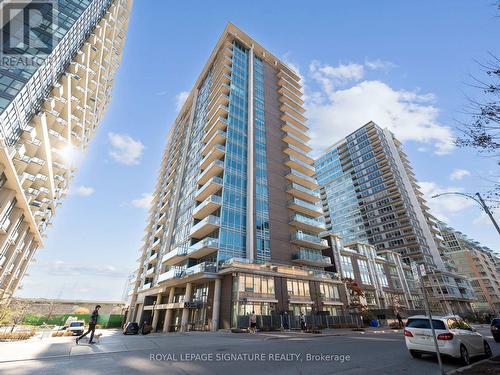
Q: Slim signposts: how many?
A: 1